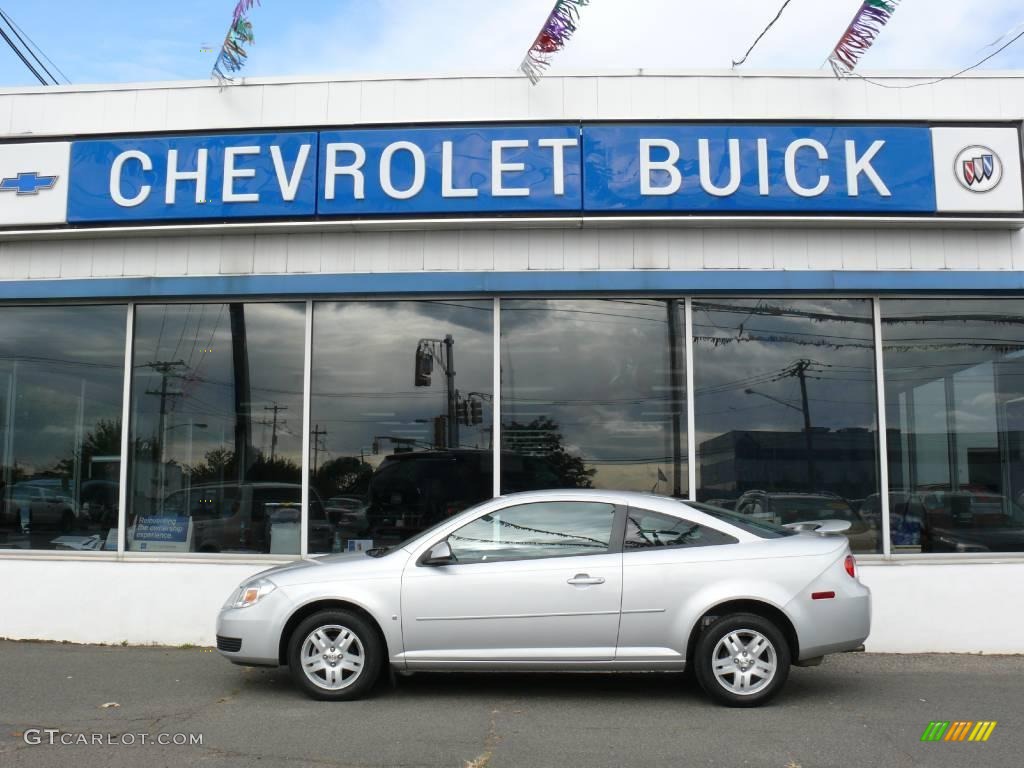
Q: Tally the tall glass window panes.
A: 6